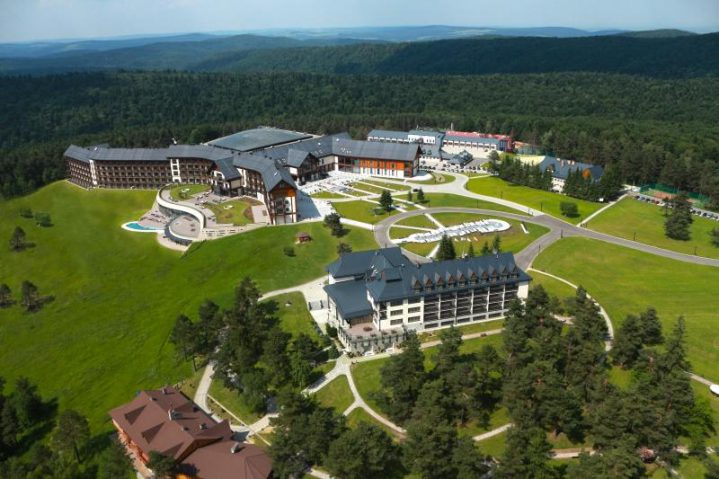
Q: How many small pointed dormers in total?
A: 10